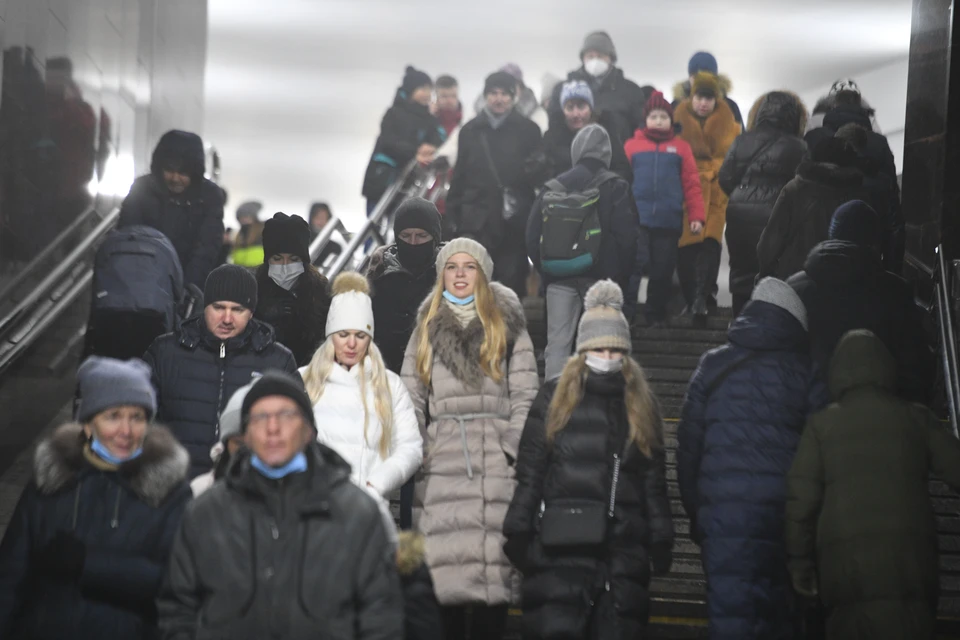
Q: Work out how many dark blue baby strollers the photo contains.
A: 1